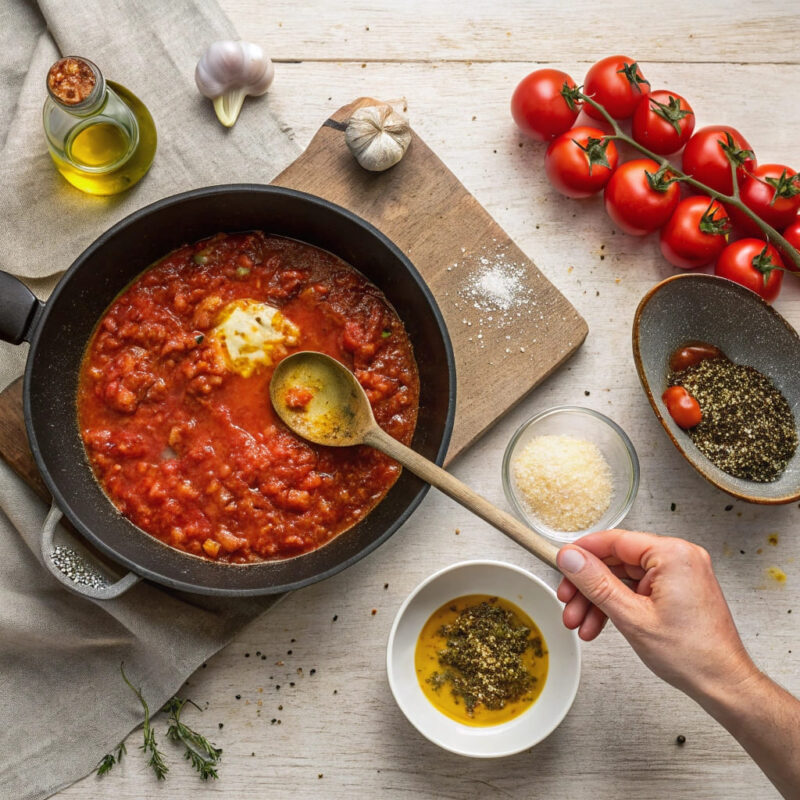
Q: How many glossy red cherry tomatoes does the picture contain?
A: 12